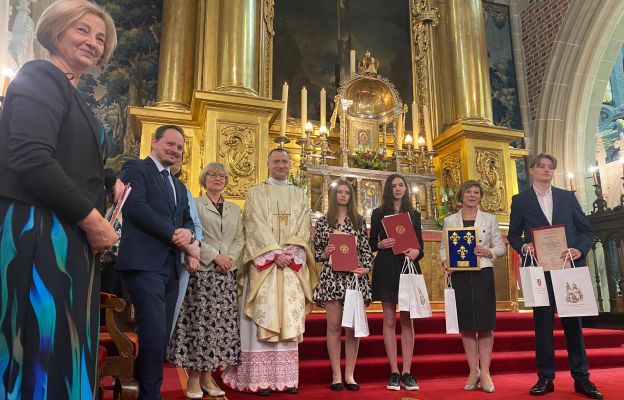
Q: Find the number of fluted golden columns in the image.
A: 3